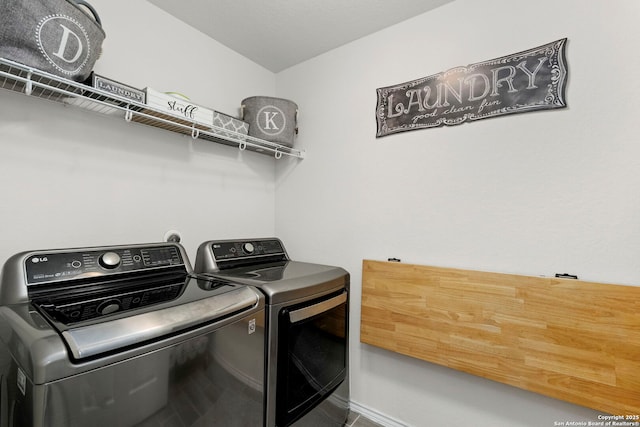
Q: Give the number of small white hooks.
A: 5